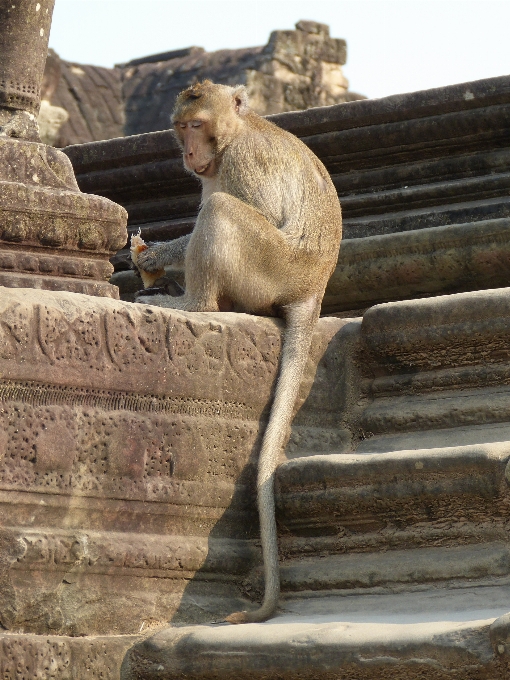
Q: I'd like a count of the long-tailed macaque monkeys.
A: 1